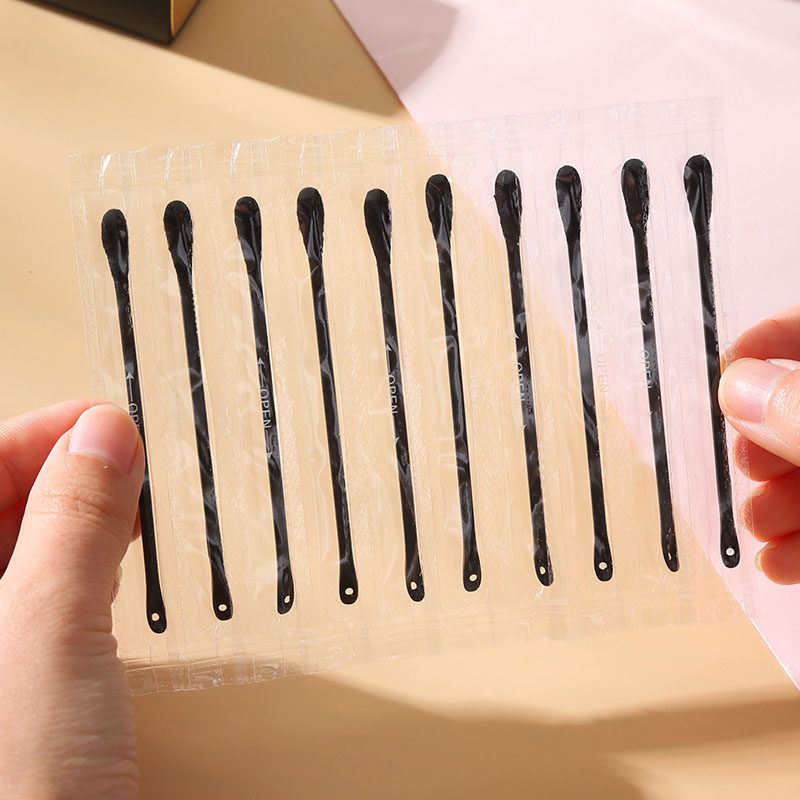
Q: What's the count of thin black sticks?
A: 10